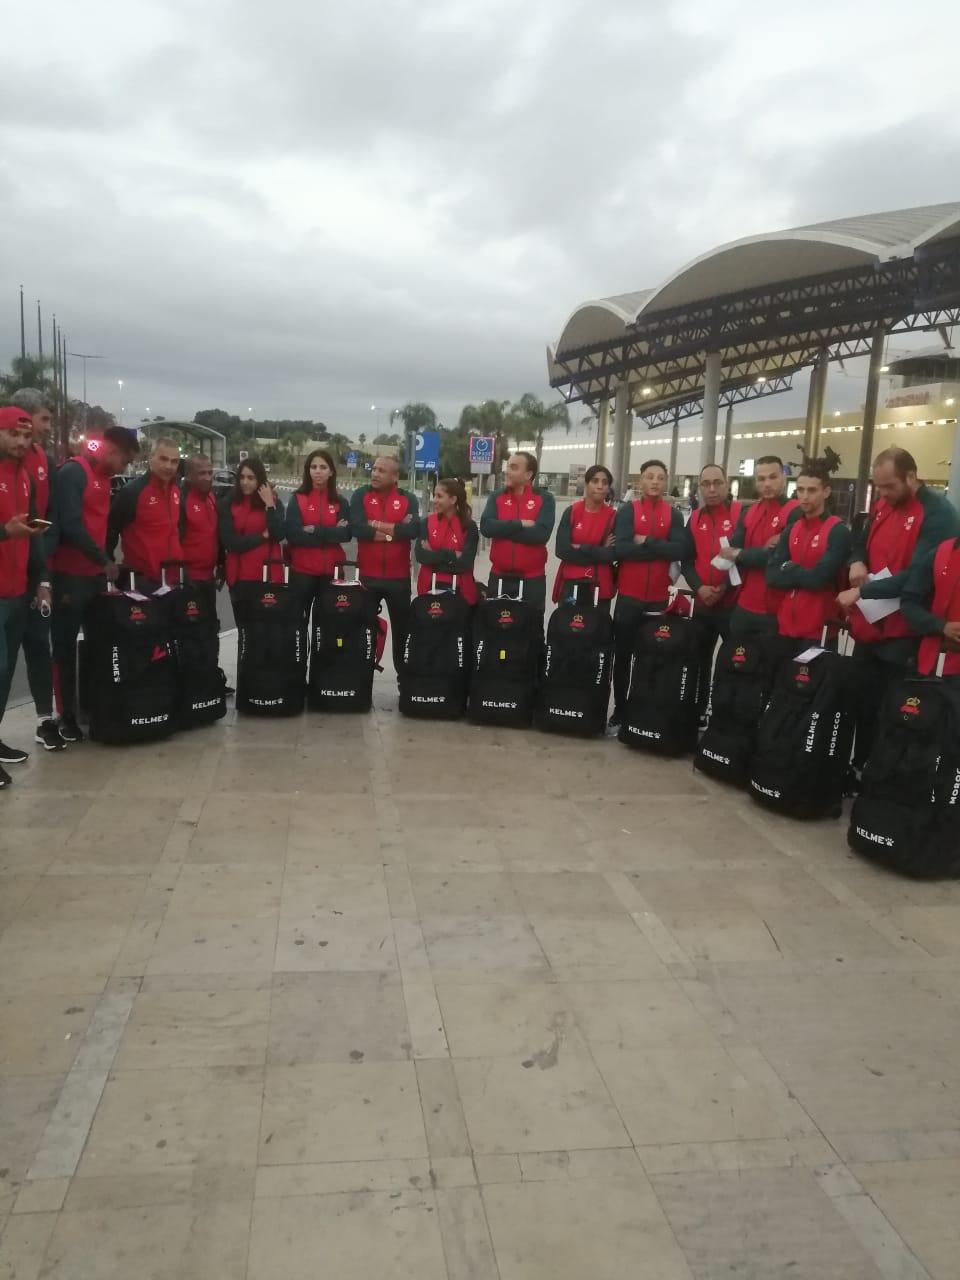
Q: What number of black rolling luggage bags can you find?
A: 11